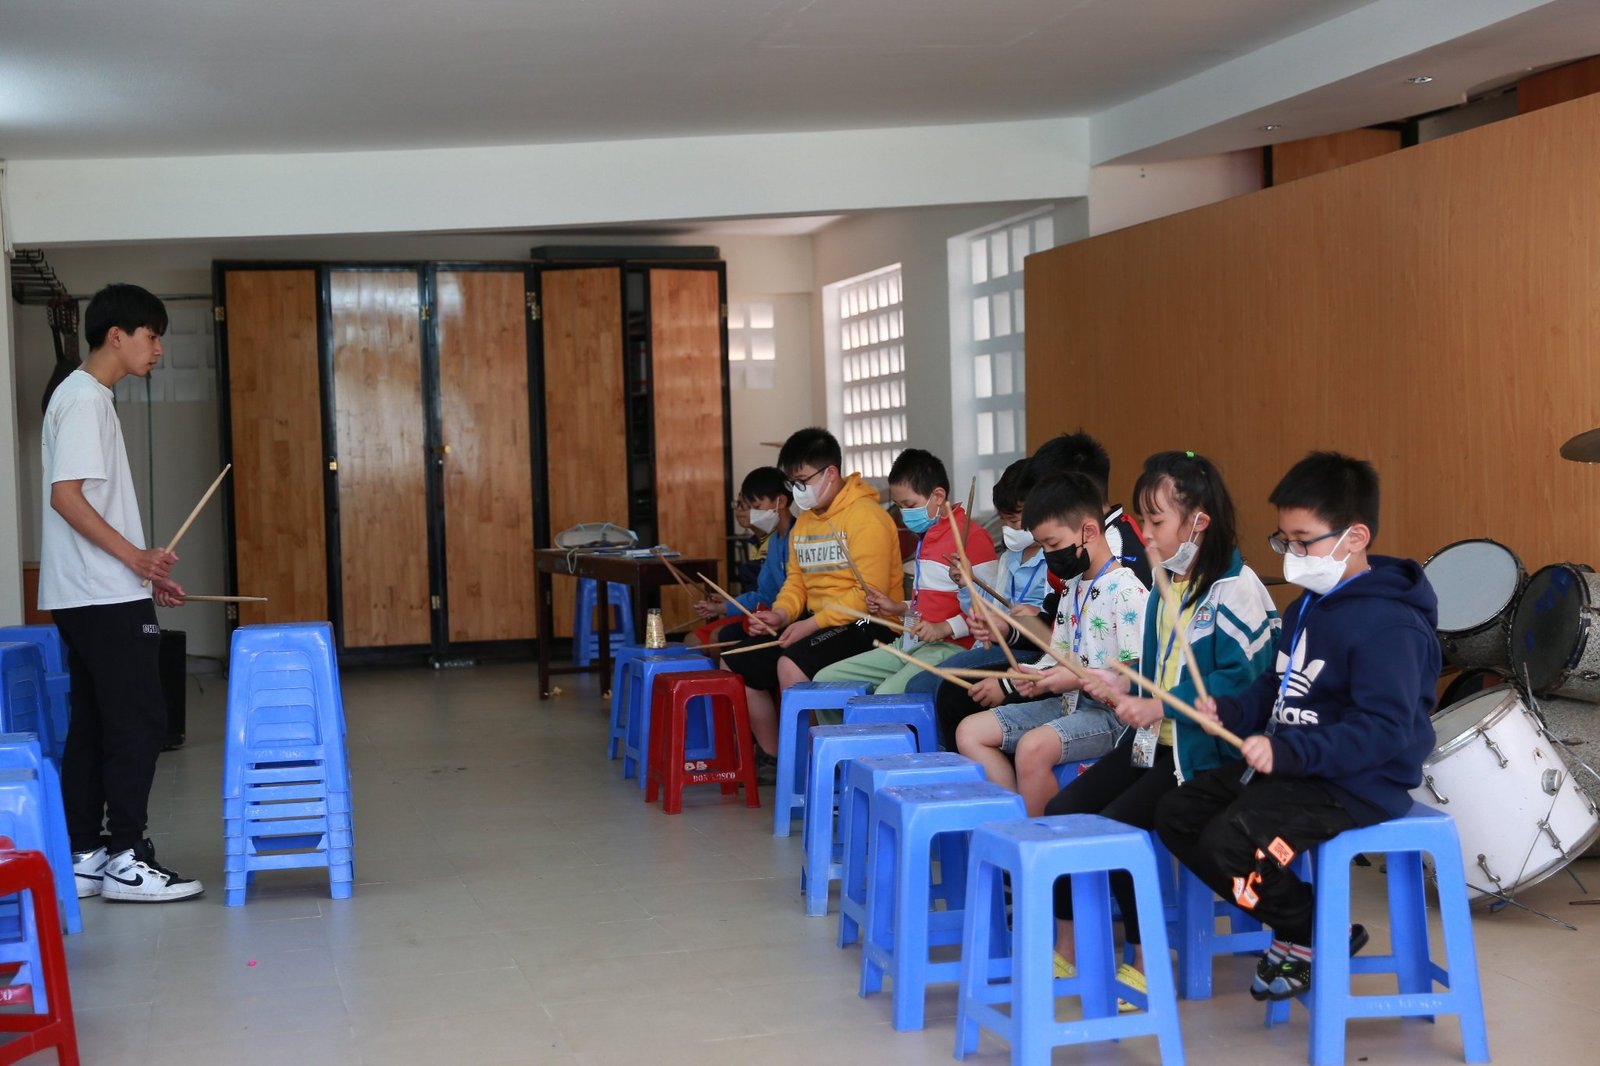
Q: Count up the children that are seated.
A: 9